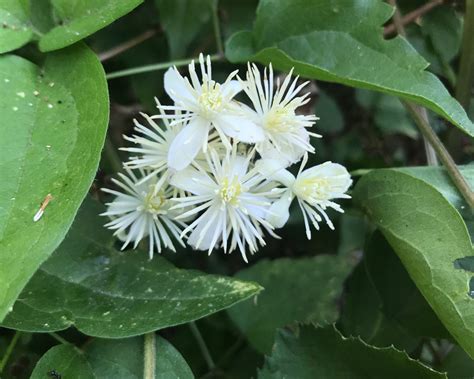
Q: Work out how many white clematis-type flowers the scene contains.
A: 6